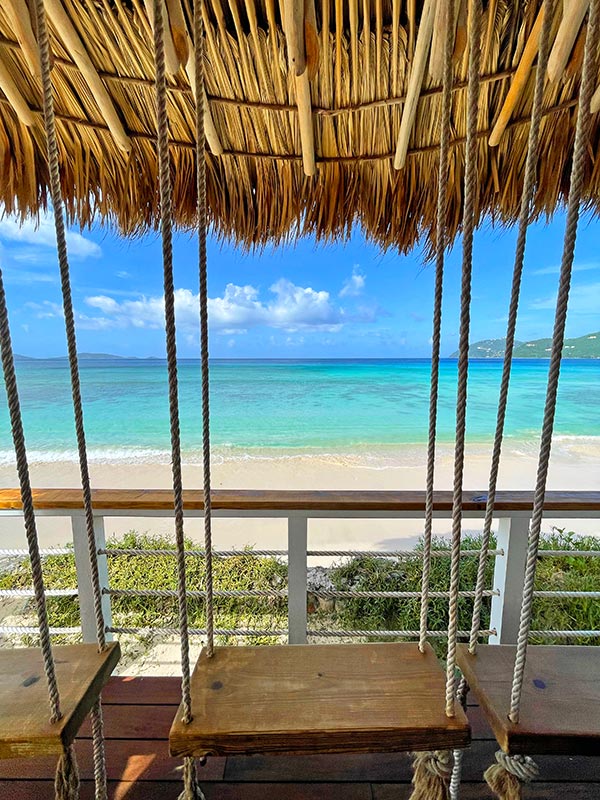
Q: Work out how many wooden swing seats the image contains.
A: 3